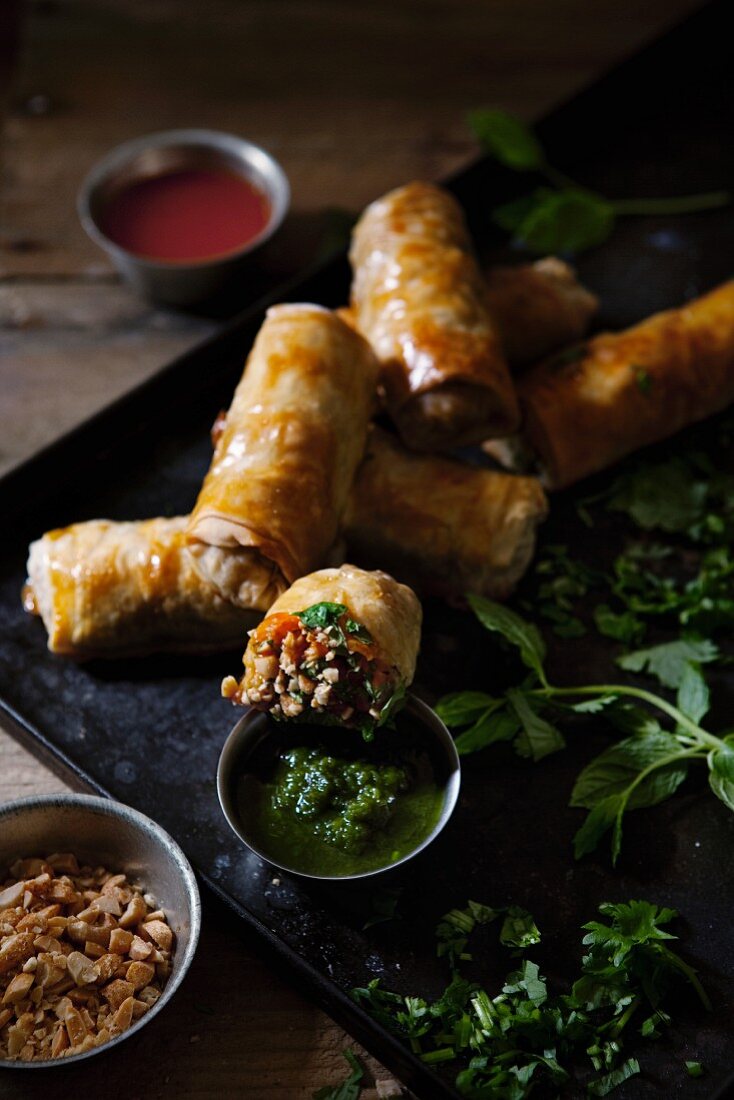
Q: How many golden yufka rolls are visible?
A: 7